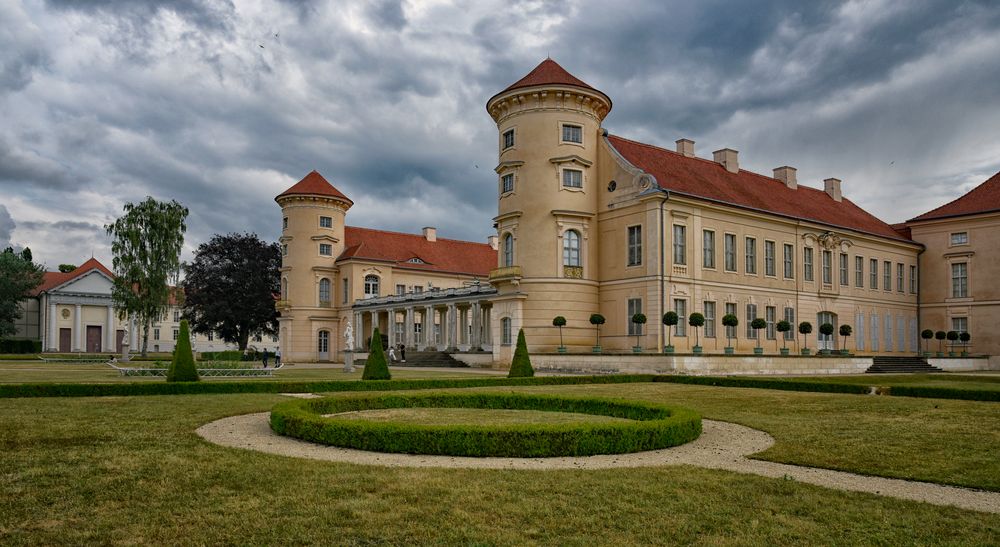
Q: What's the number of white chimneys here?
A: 6